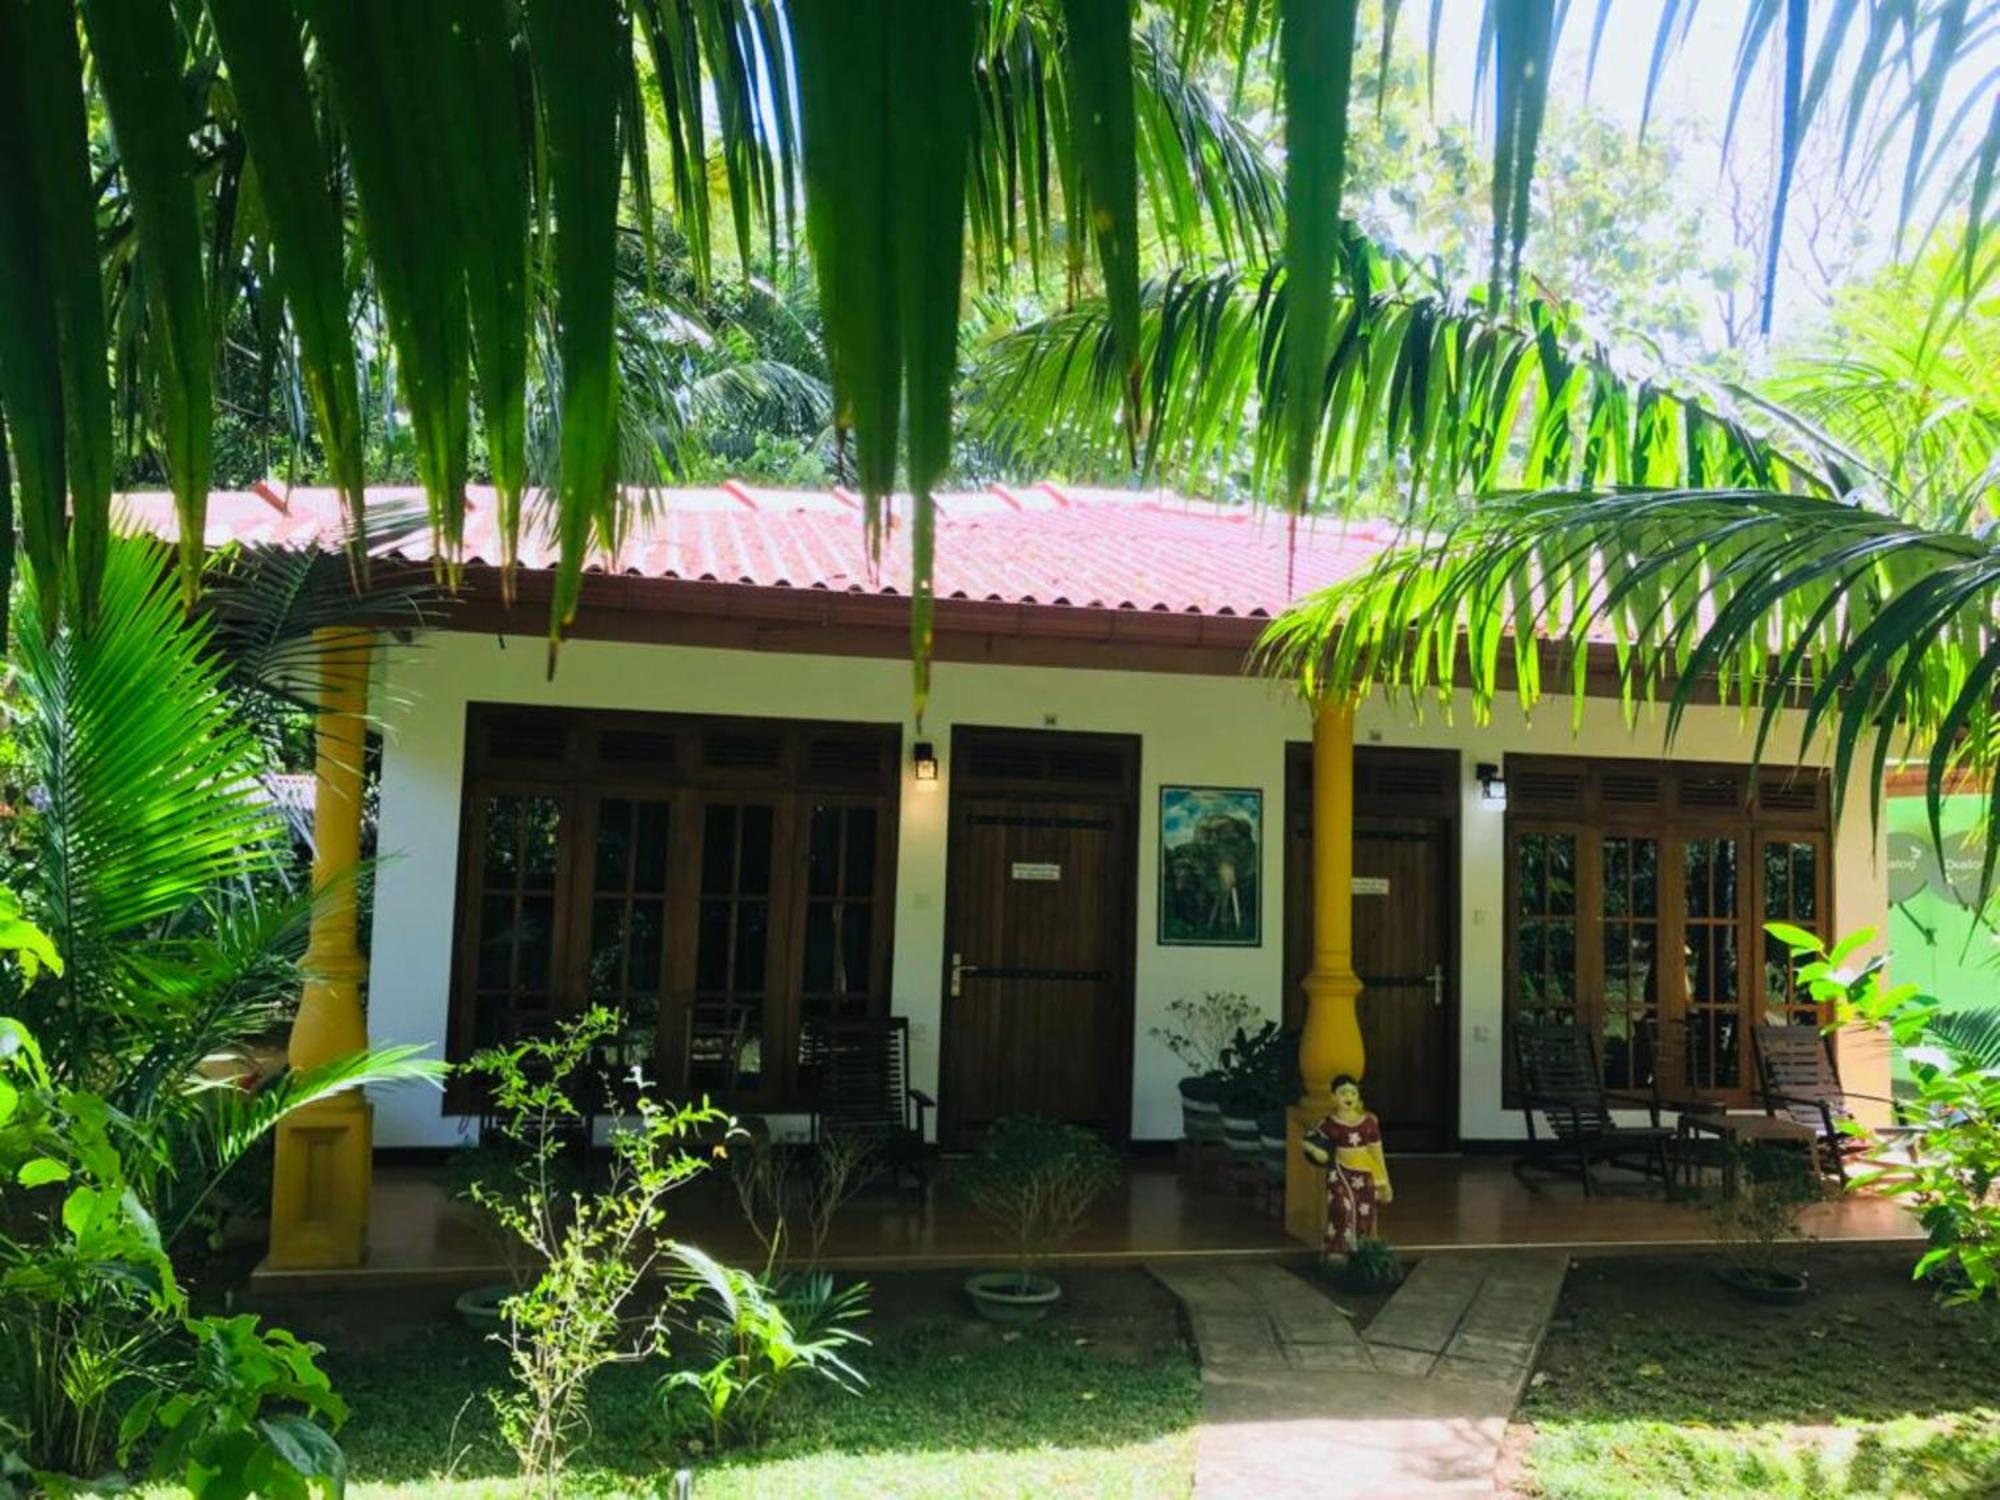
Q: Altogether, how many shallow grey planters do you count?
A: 3